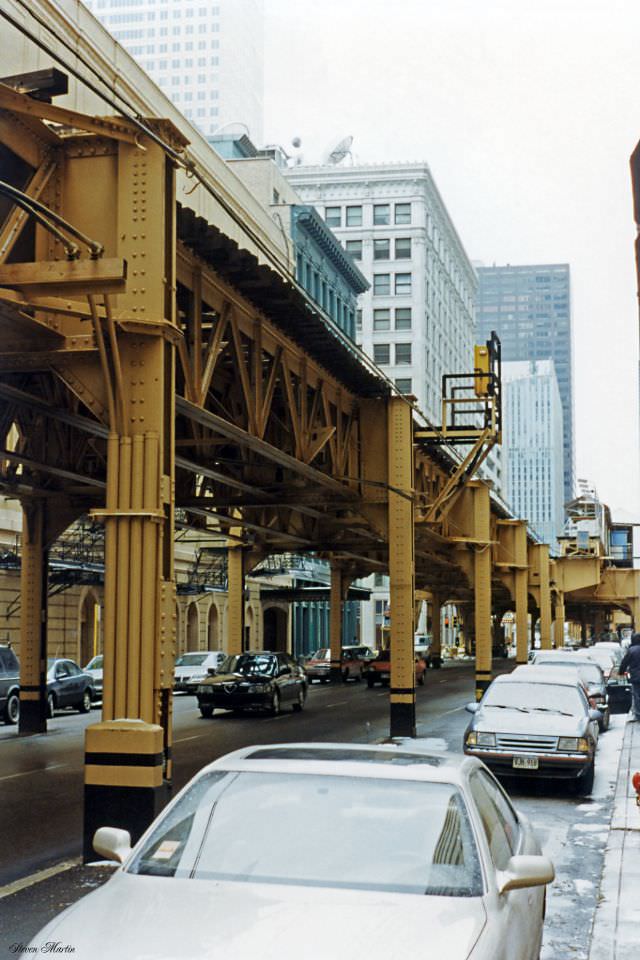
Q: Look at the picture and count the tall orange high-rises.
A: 0